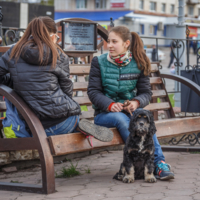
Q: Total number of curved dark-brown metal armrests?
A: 2